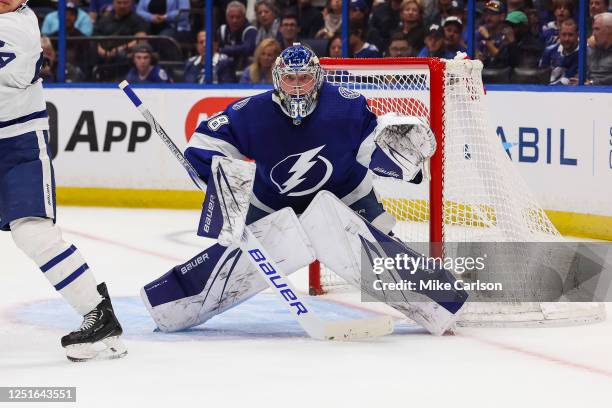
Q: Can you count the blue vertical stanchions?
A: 5